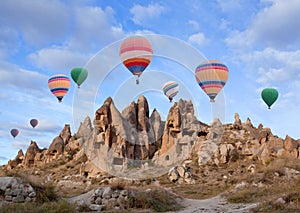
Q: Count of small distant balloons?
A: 2